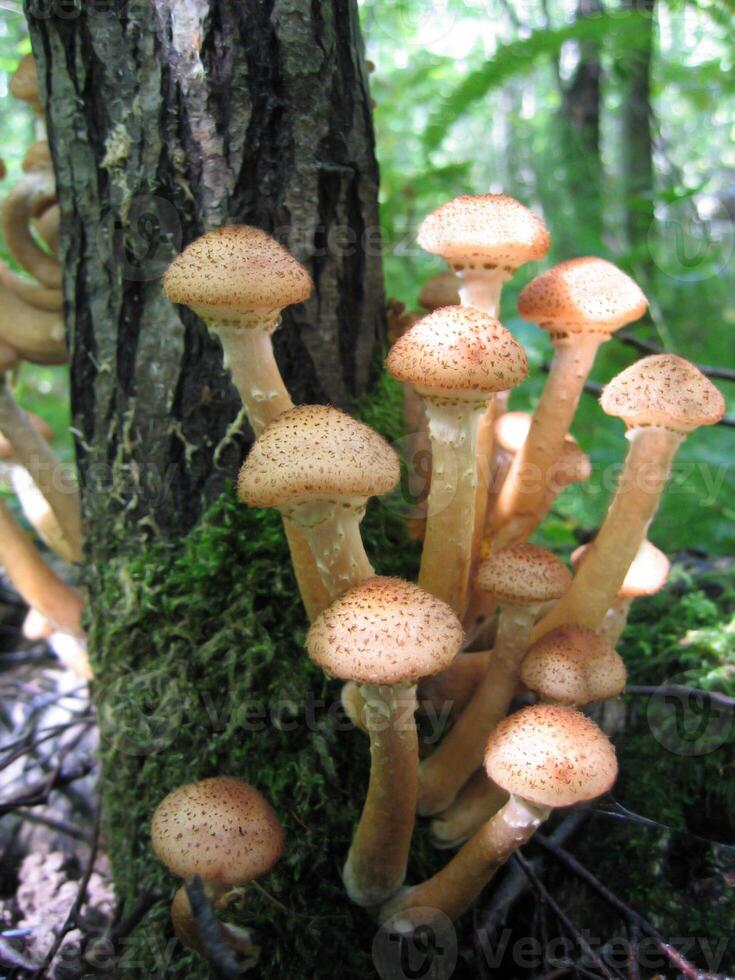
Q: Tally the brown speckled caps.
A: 11